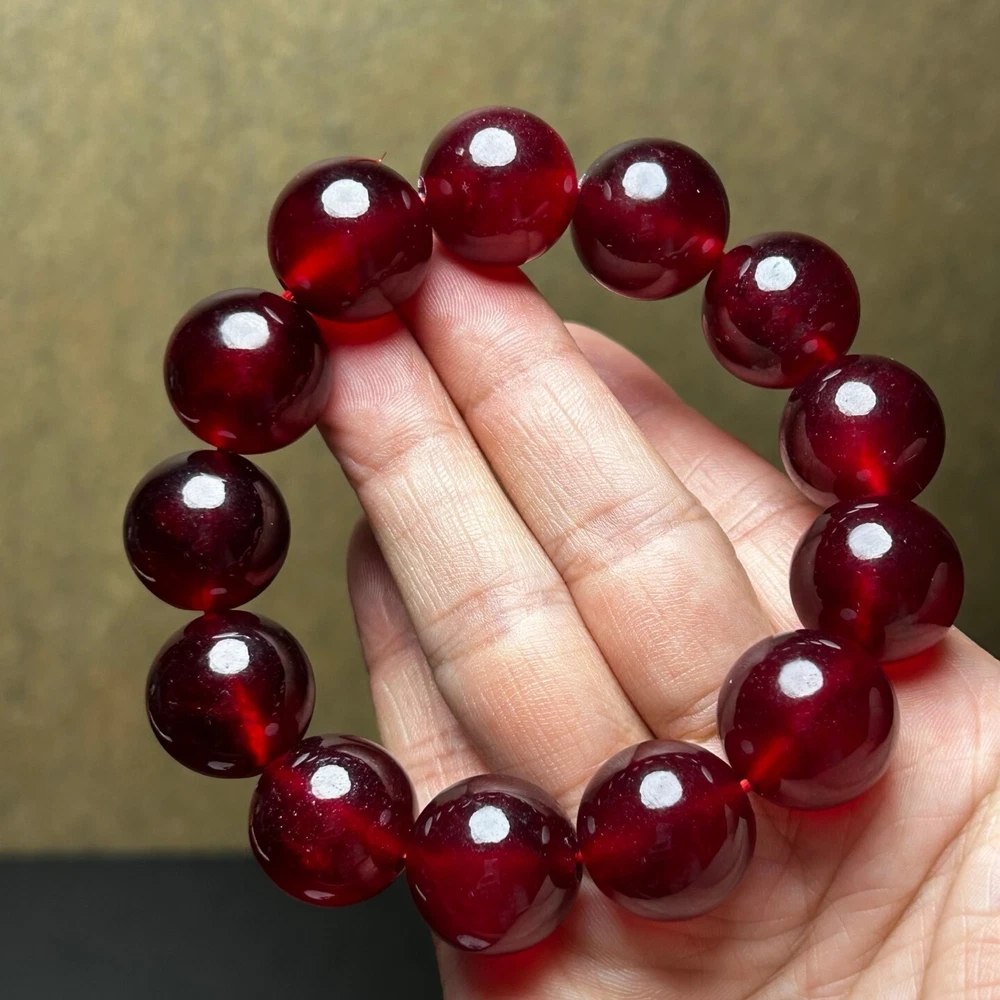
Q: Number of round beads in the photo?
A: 13